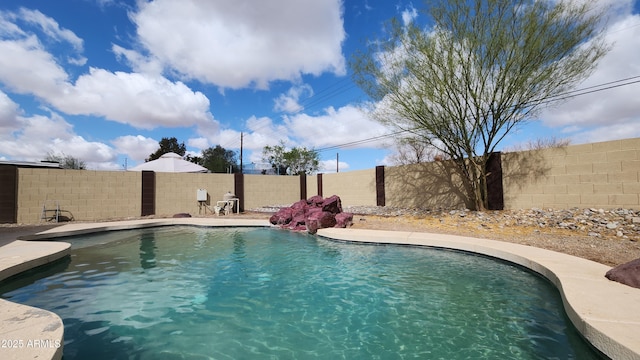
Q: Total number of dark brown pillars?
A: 7